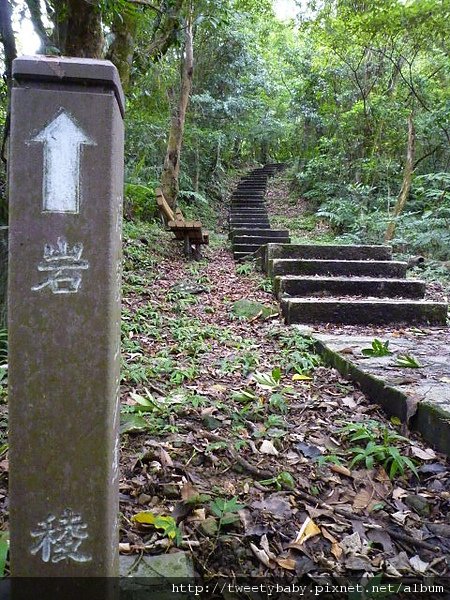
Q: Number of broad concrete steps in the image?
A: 4